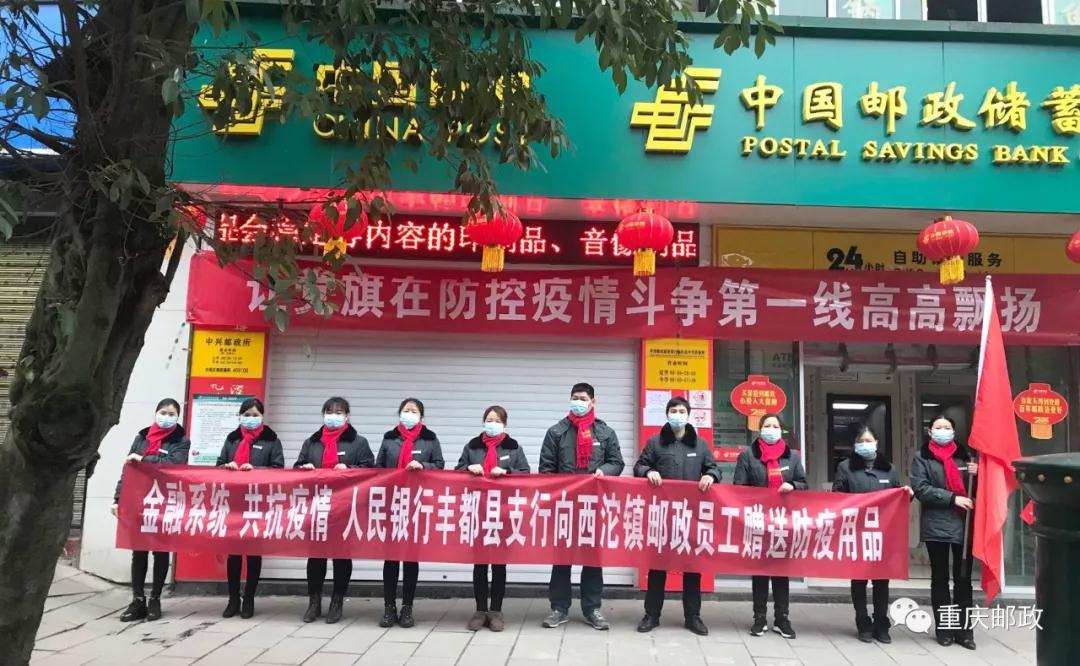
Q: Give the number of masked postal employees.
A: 10